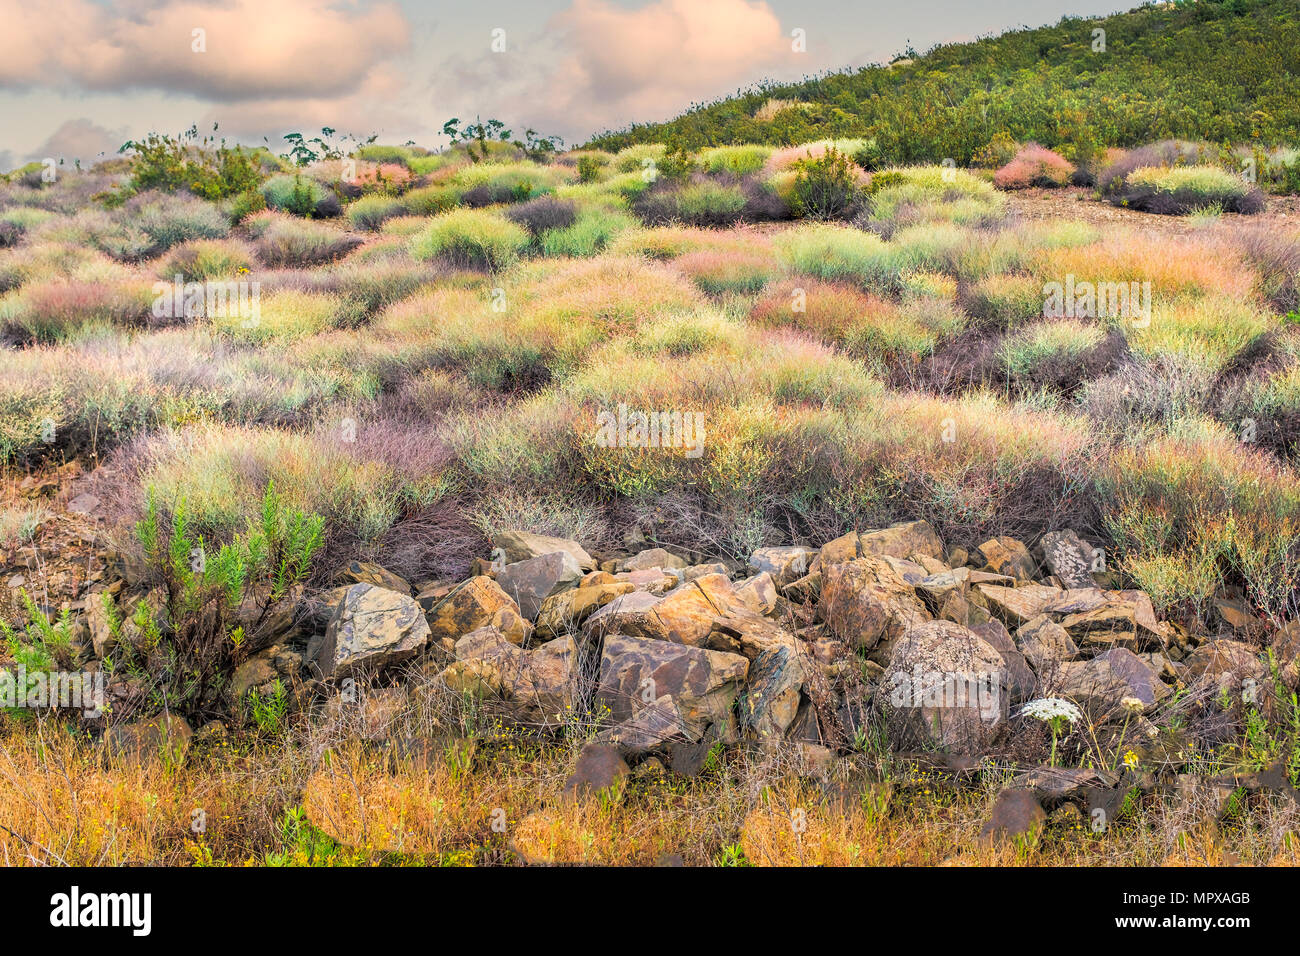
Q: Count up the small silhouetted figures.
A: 0